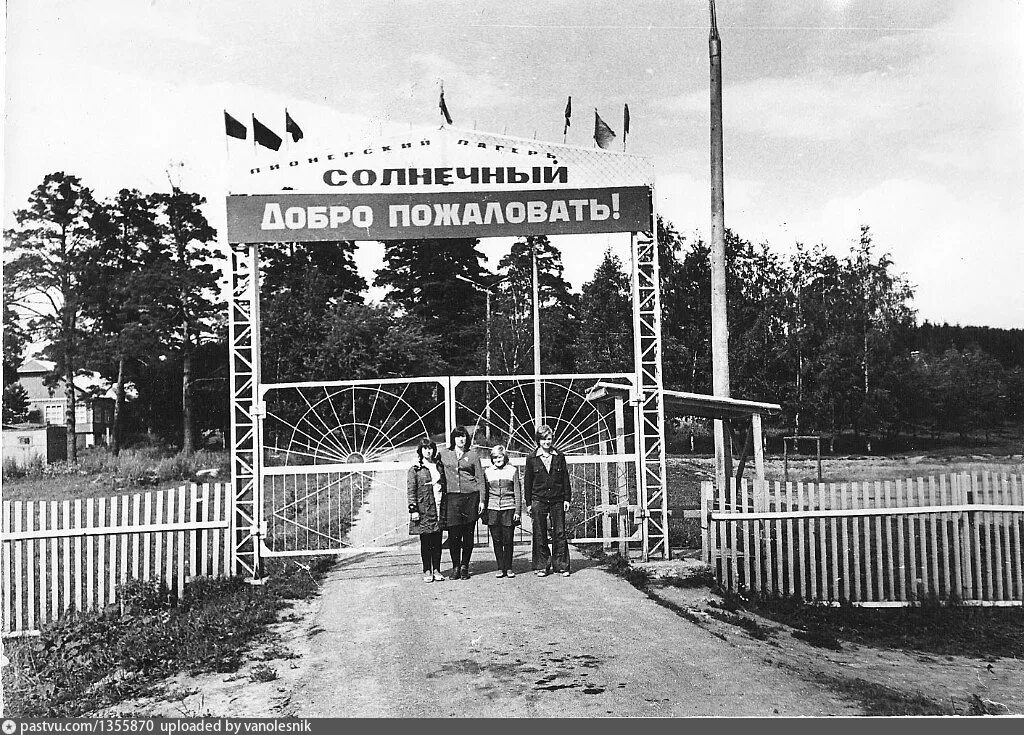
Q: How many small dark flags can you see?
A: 7